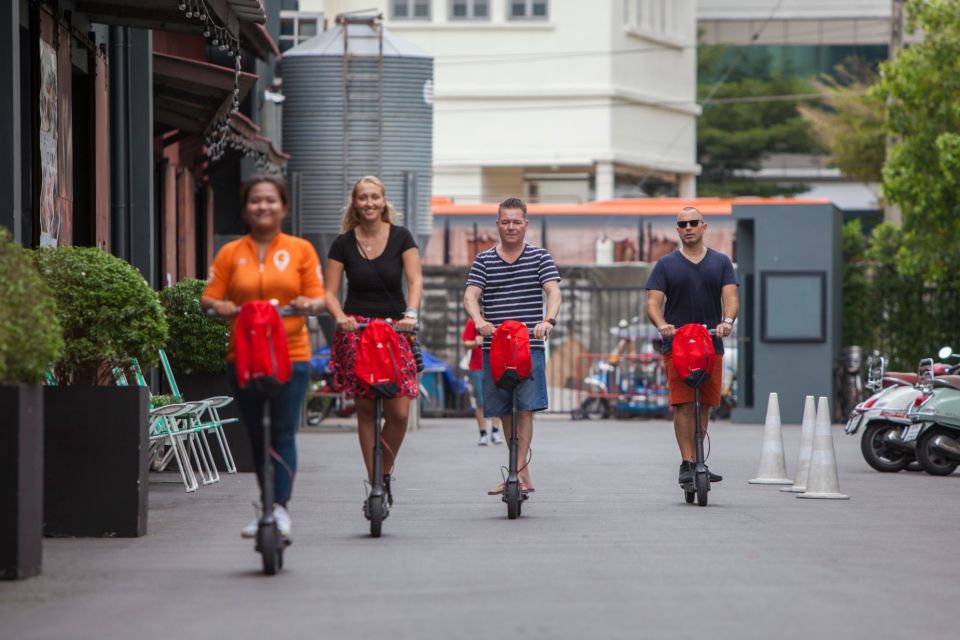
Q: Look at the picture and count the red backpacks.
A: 4